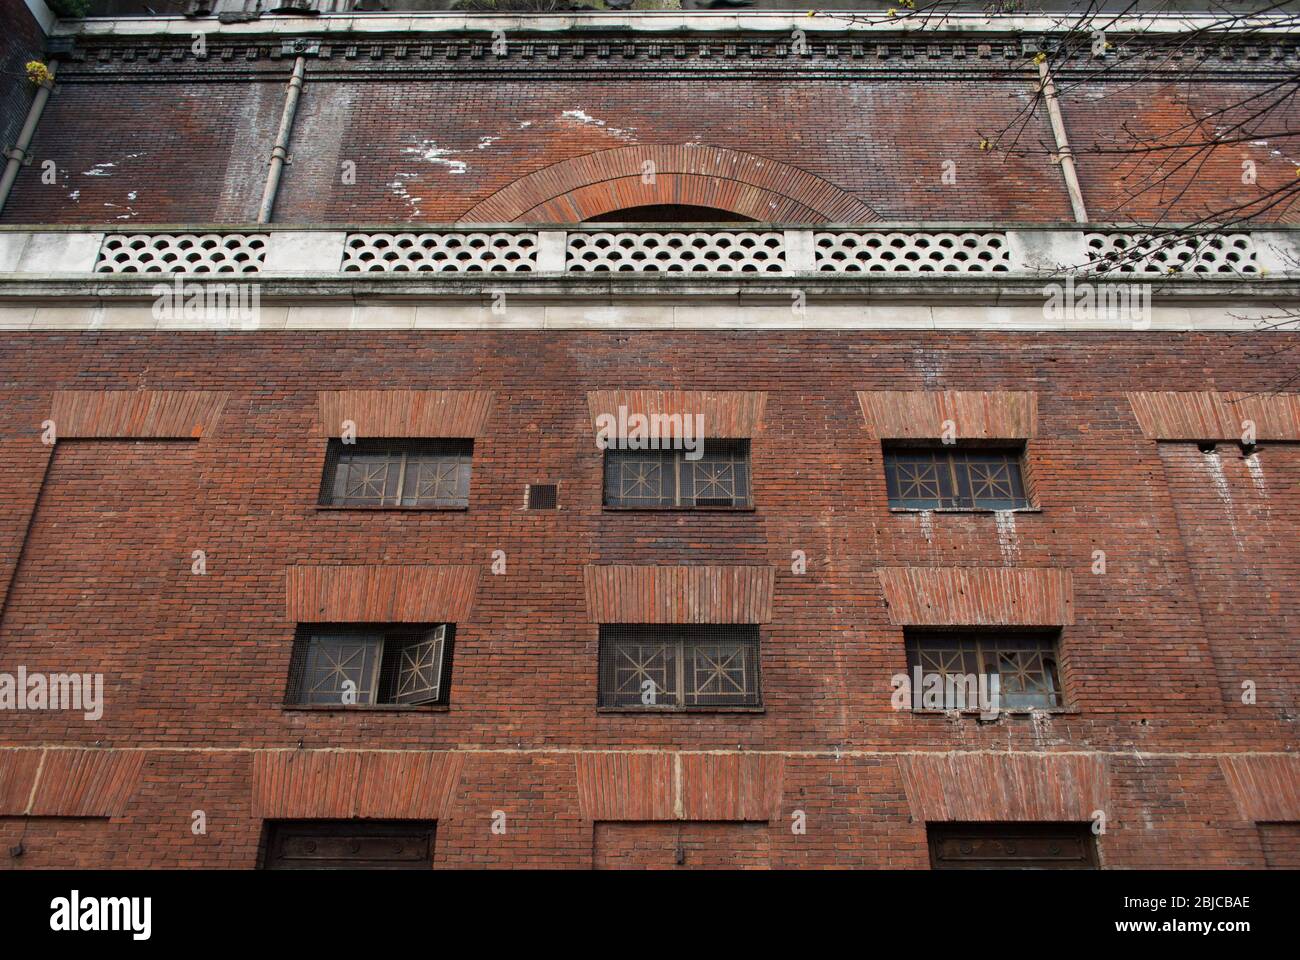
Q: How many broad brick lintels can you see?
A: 13